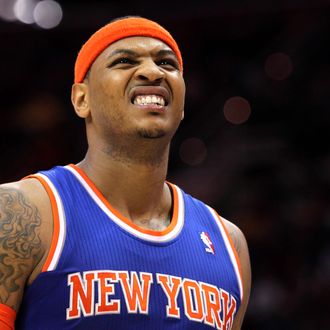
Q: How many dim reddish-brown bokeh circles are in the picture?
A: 3